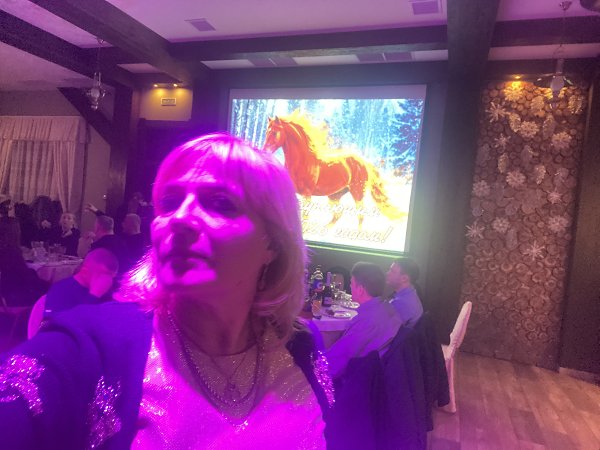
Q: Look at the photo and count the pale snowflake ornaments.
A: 12